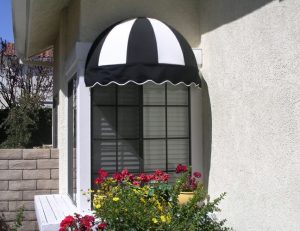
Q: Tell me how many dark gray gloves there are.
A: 0